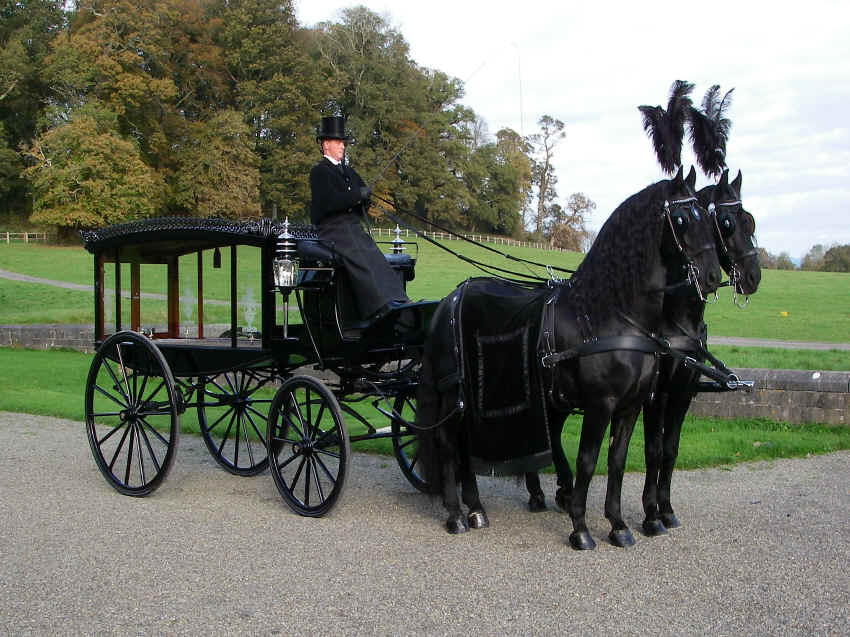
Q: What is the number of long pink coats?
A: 0